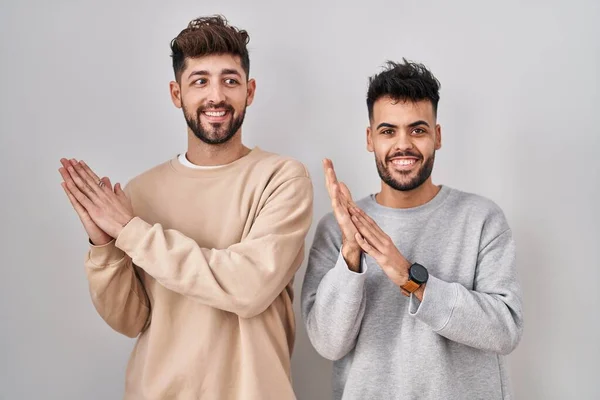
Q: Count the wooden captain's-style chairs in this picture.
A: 0